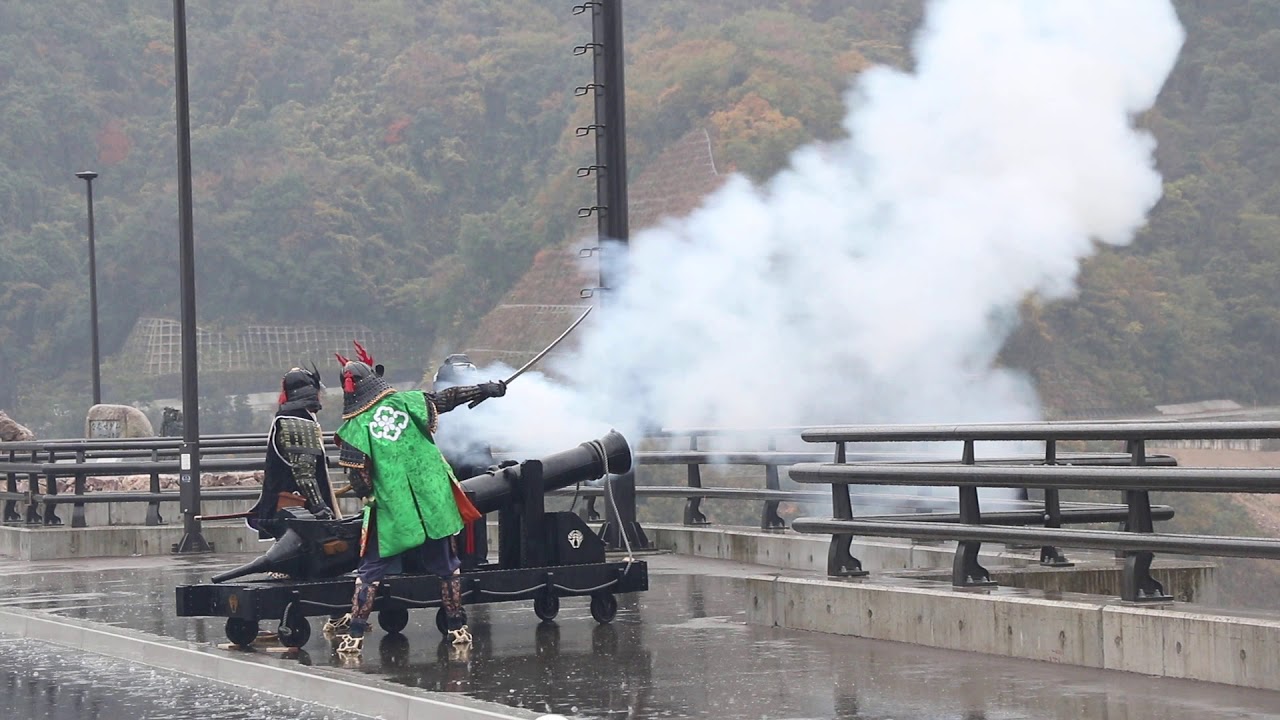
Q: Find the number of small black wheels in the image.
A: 6